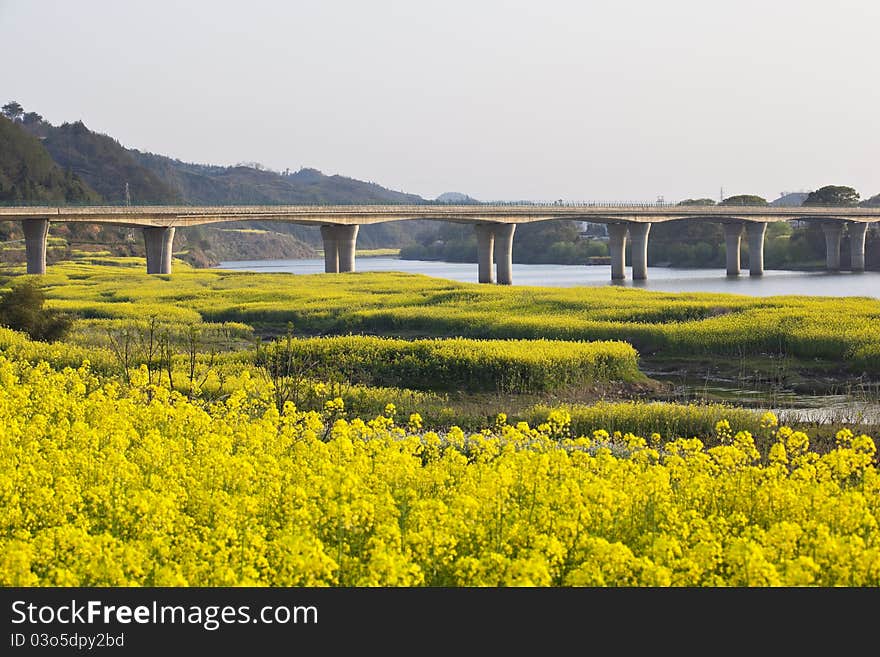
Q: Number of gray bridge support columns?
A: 13